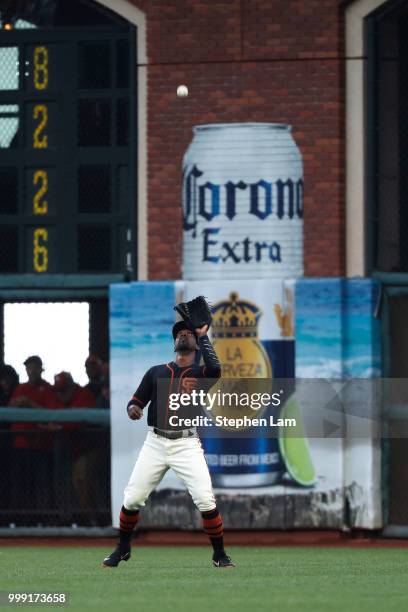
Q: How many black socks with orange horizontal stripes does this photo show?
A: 2